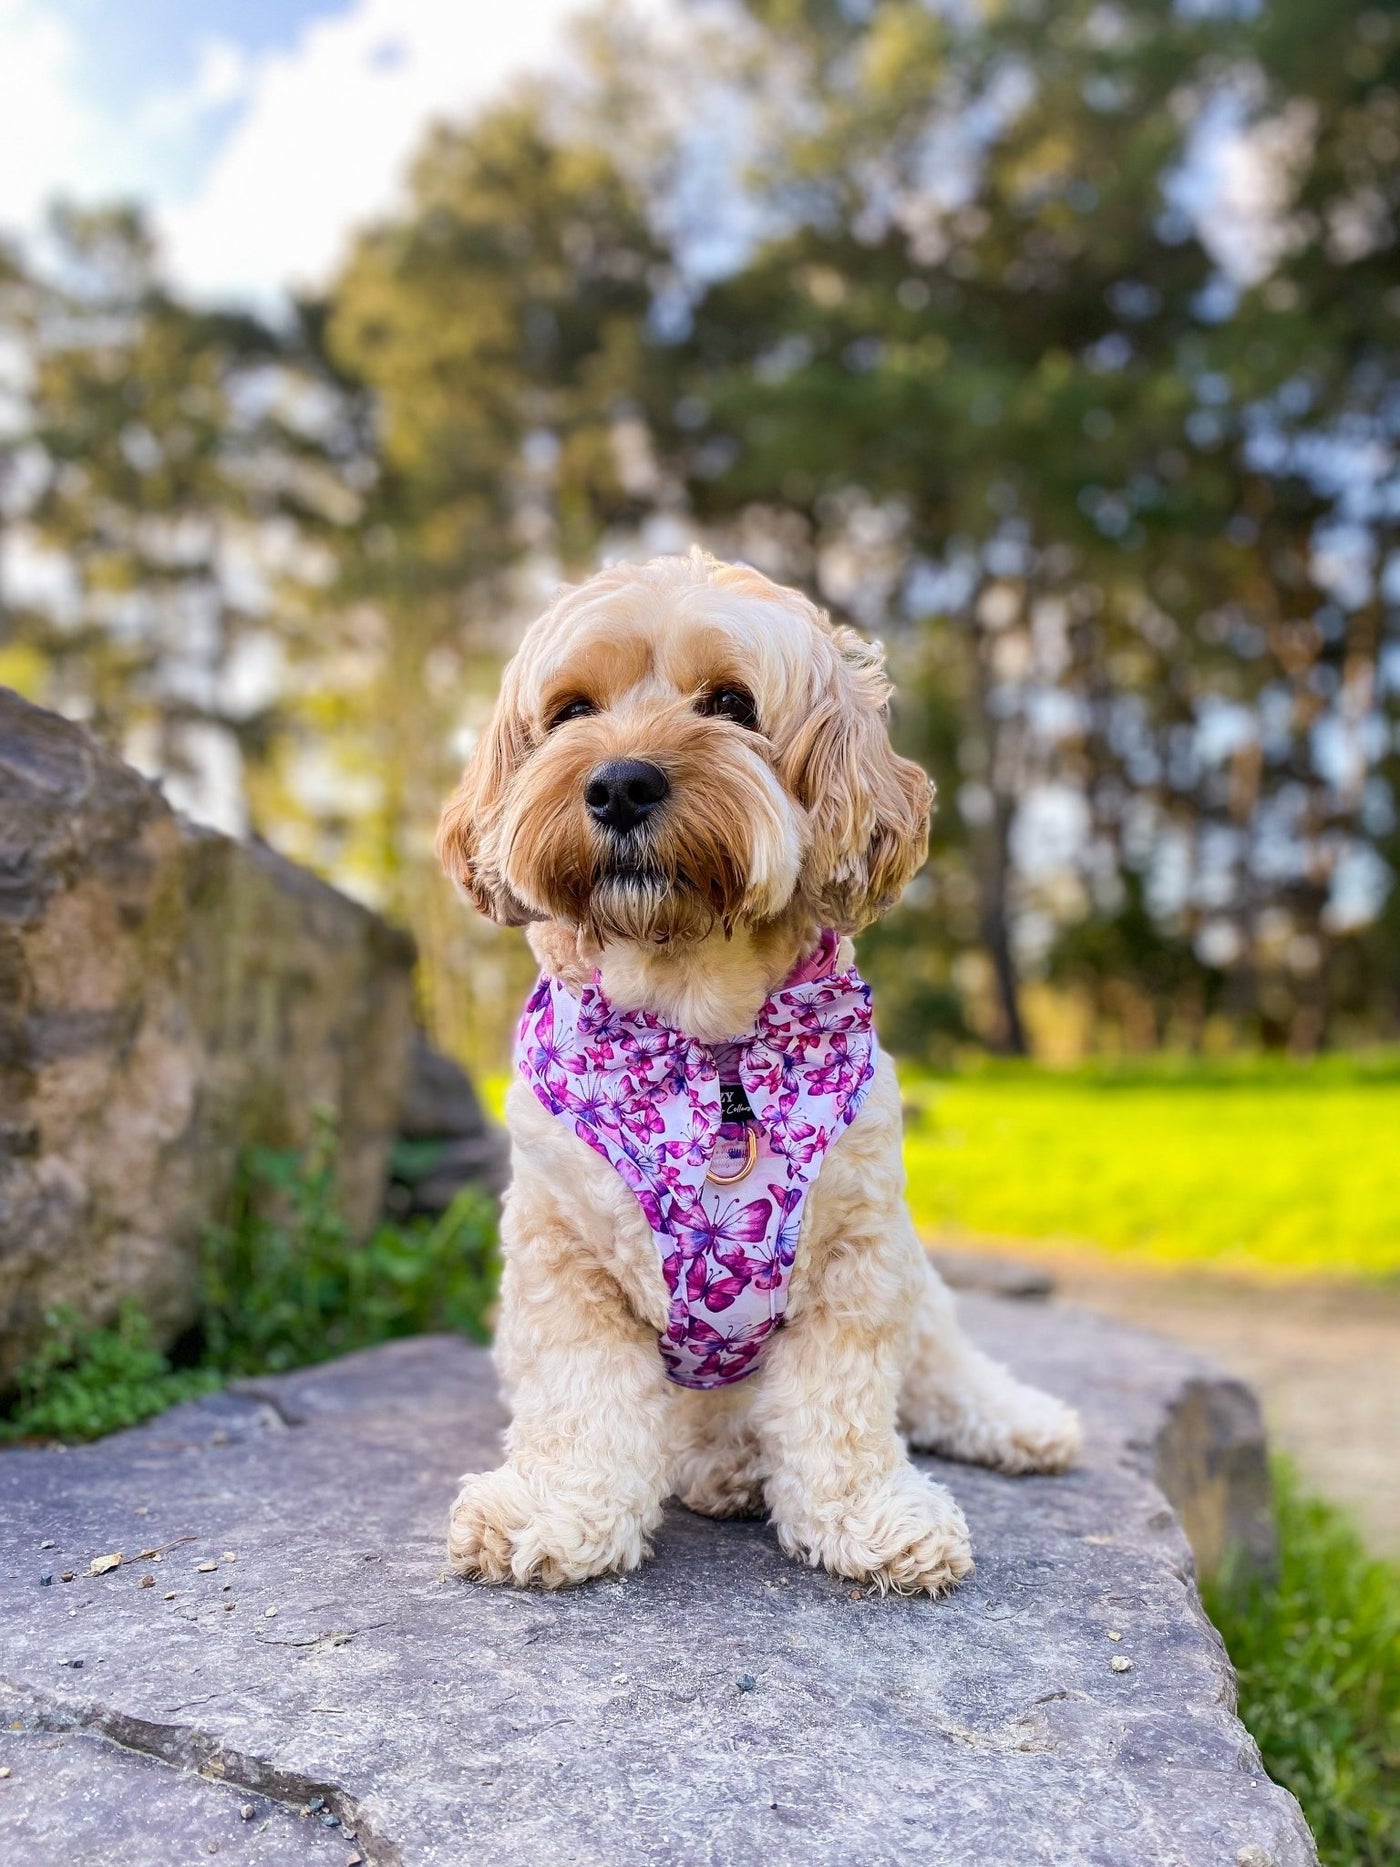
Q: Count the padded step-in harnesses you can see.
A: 1